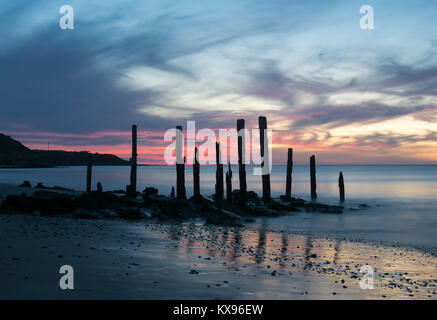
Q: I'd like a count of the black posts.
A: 11